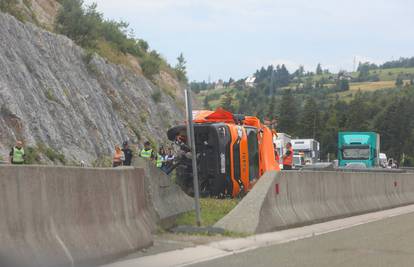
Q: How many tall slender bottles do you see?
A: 0